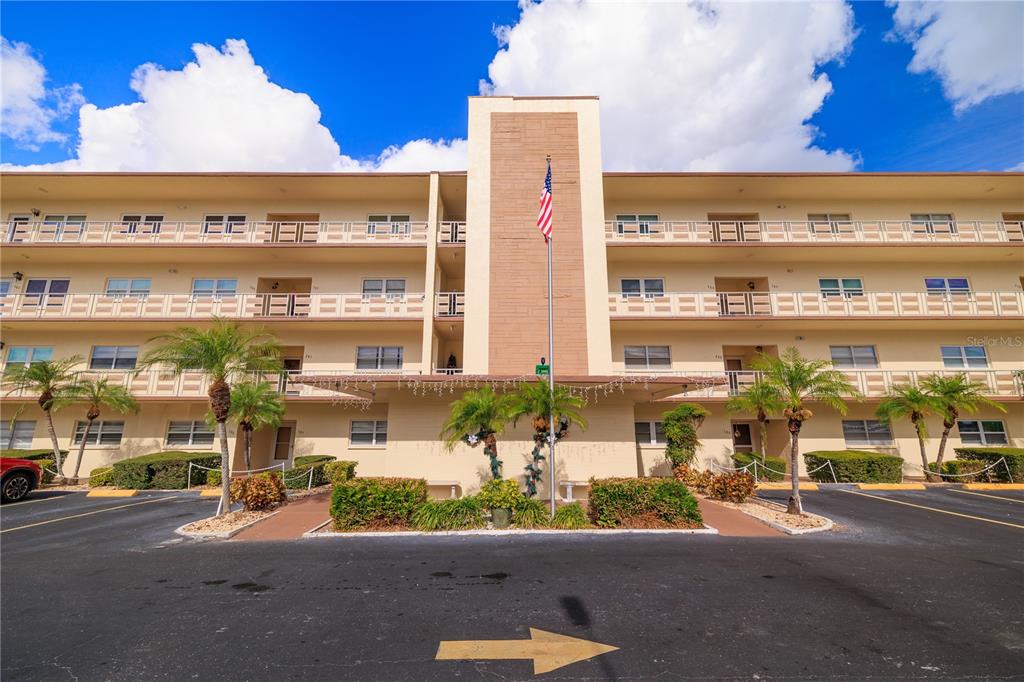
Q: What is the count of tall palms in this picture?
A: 10